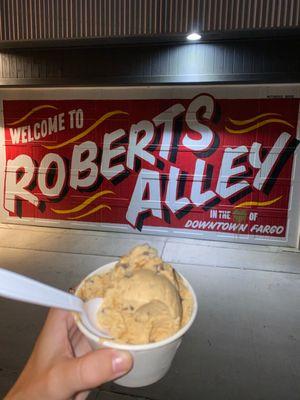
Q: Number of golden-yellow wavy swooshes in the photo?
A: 7